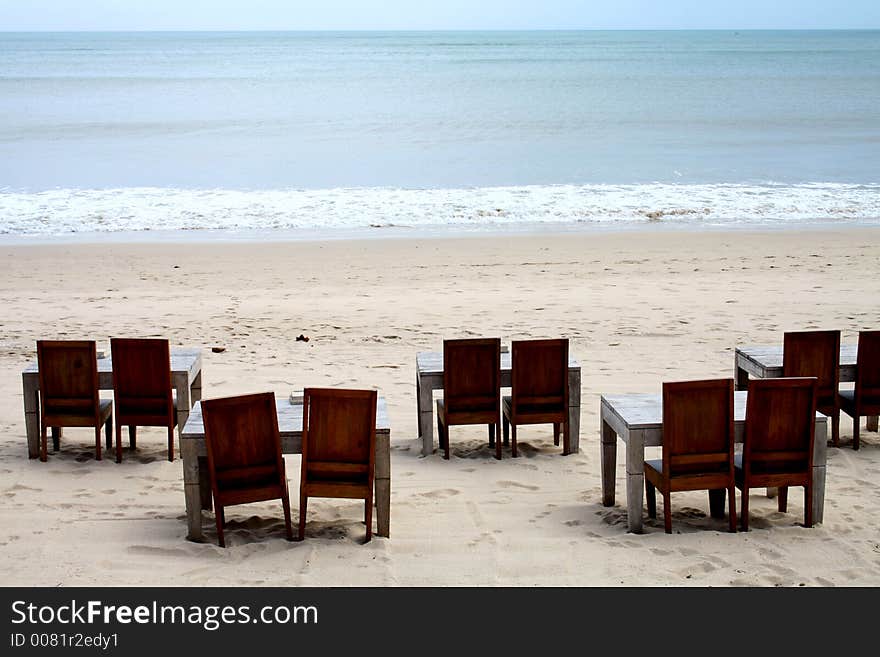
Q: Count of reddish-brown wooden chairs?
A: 10